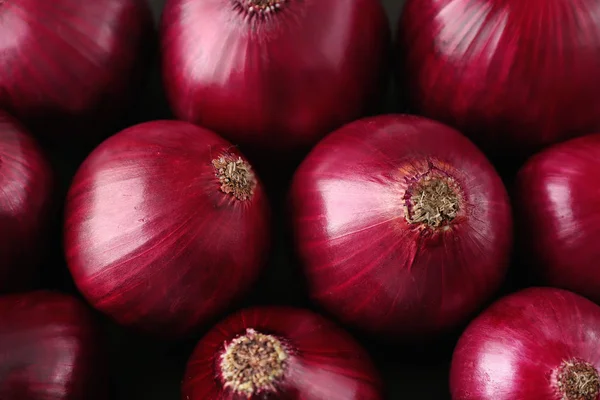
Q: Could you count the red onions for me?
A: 10